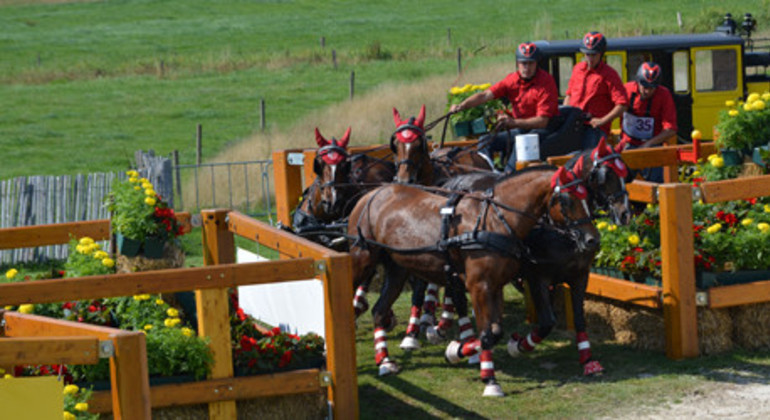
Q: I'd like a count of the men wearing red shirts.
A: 3